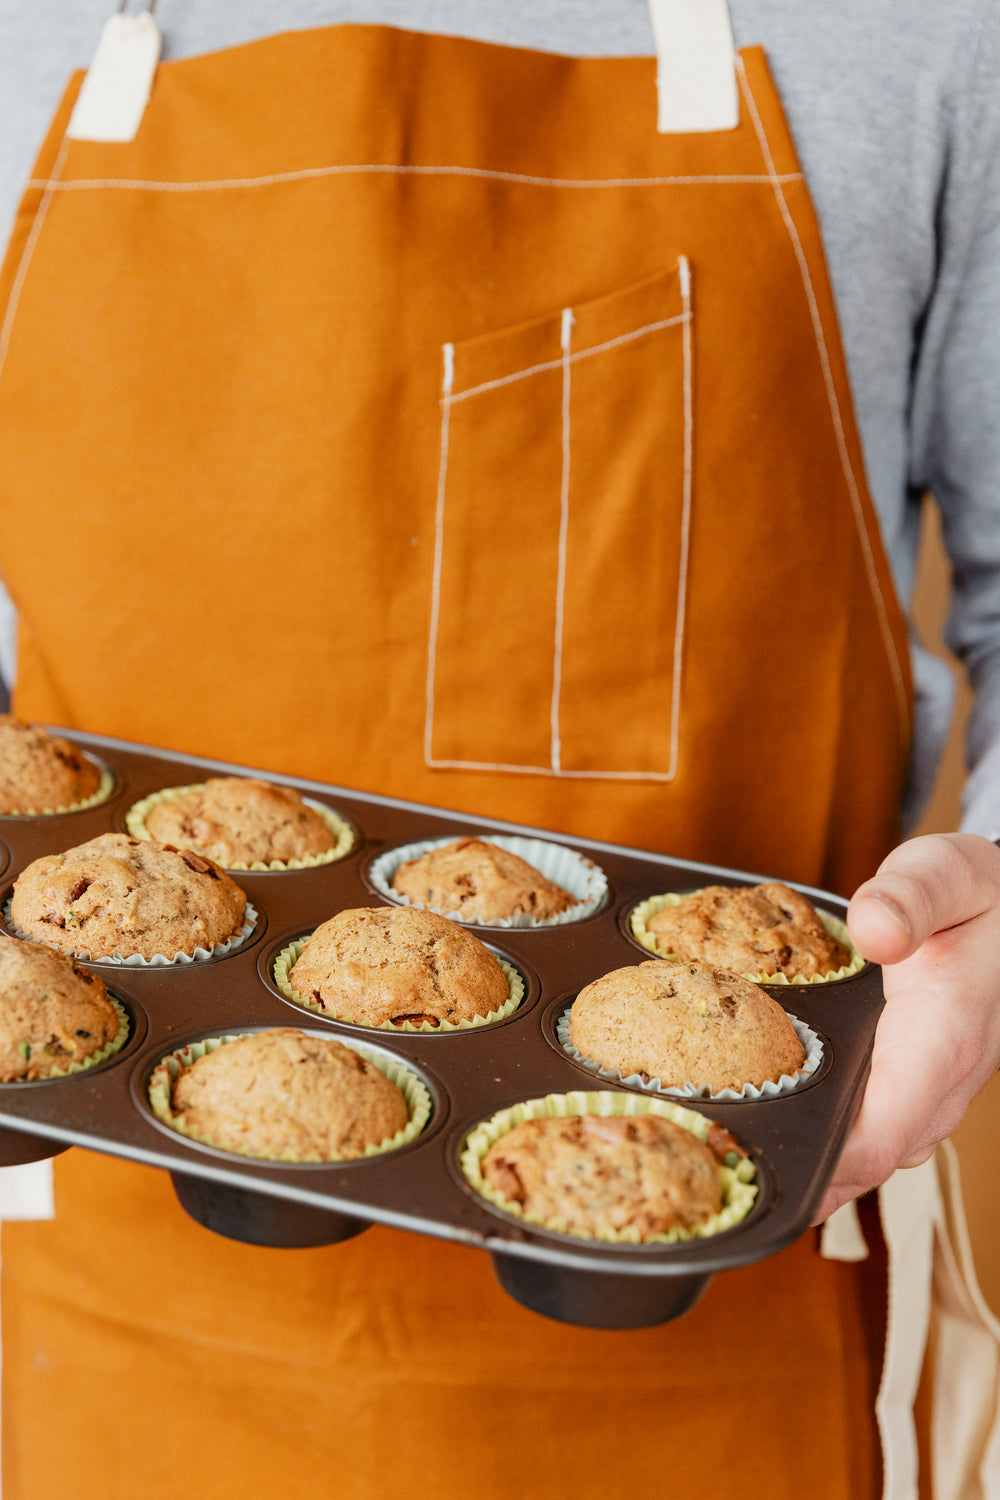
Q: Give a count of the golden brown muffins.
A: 10